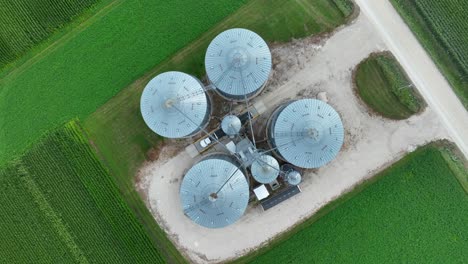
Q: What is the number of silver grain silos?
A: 7